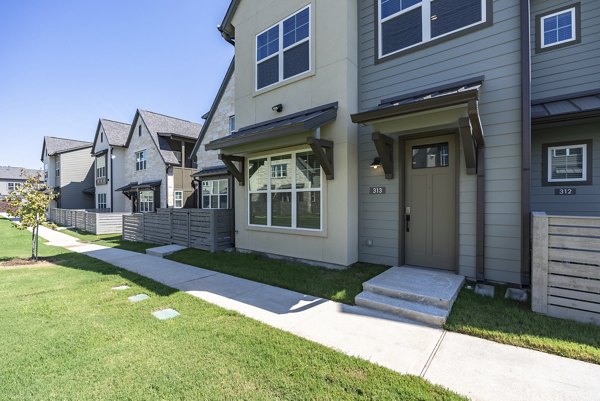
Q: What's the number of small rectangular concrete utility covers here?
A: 3